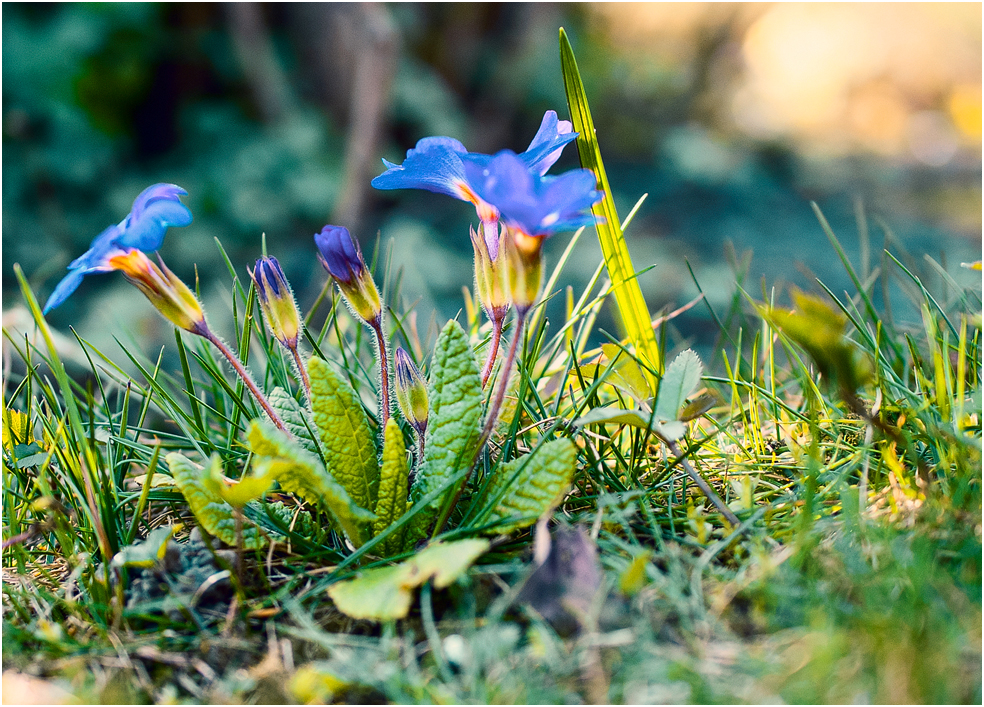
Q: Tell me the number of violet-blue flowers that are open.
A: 3